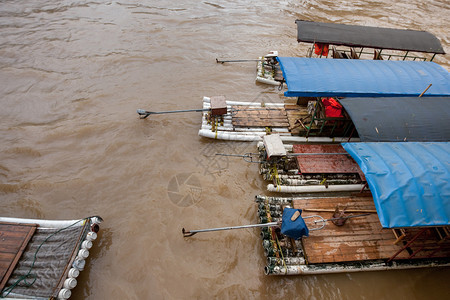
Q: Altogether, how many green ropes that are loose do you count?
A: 1